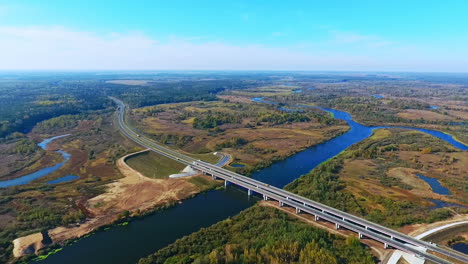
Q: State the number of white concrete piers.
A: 11